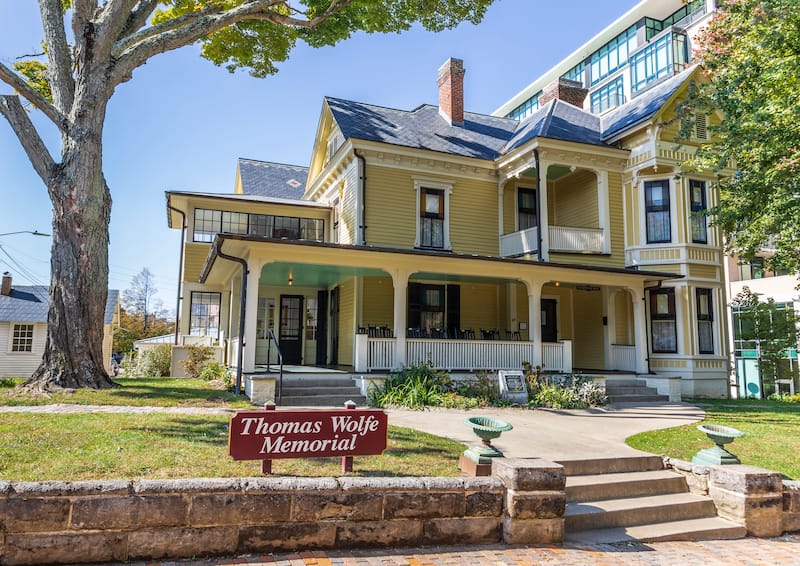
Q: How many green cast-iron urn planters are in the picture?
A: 2